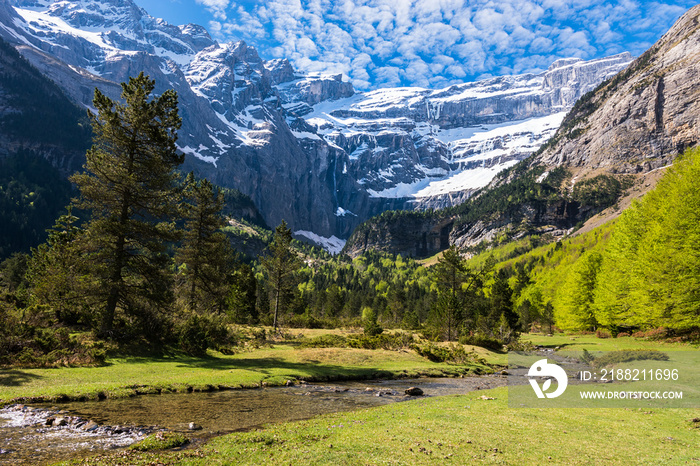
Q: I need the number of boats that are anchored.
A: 0